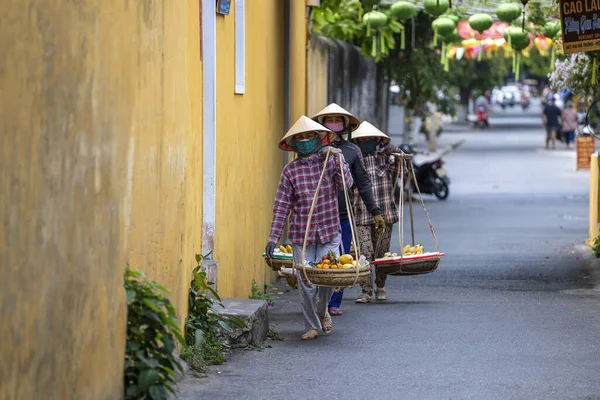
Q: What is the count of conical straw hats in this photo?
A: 3